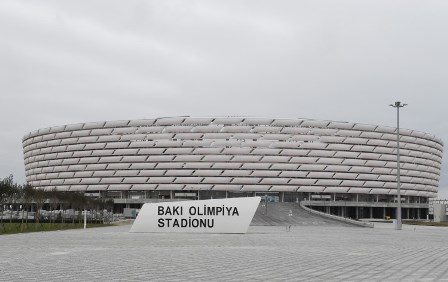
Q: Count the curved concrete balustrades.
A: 1